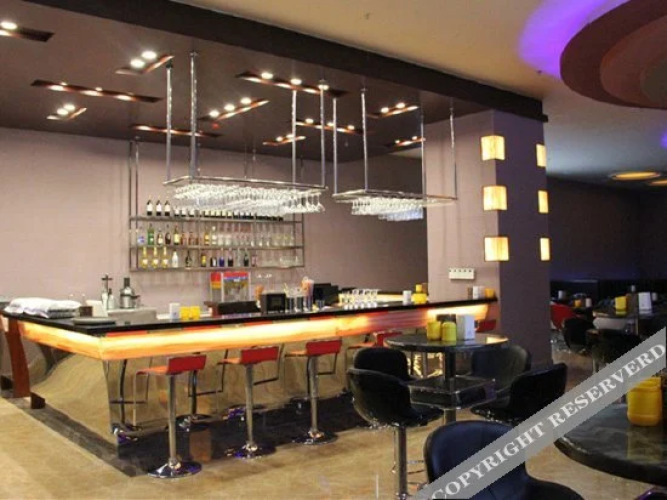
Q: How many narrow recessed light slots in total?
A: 11